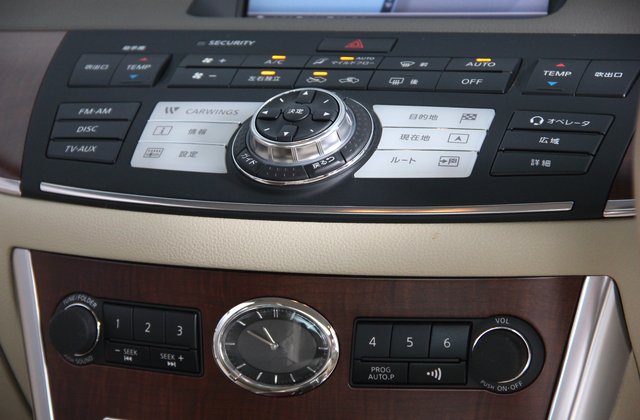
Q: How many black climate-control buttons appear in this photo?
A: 14